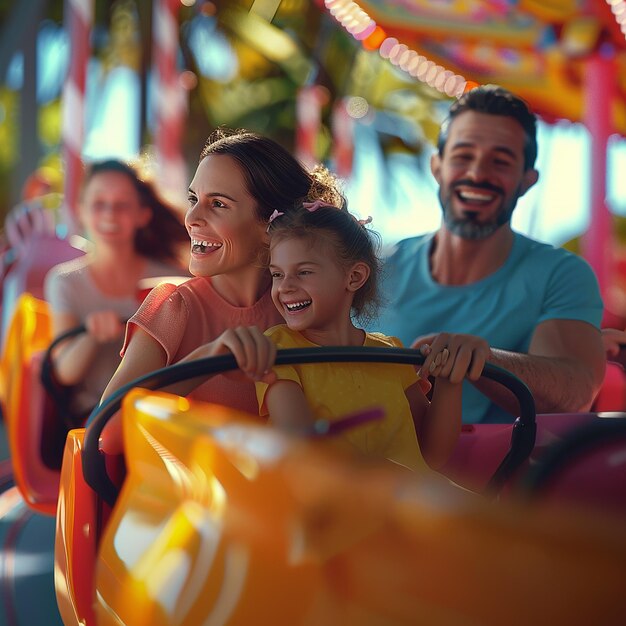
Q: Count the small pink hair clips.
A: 3